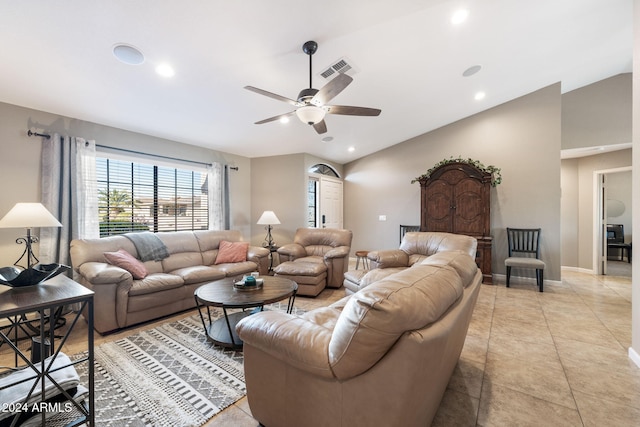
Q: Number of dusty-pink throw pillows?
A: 2